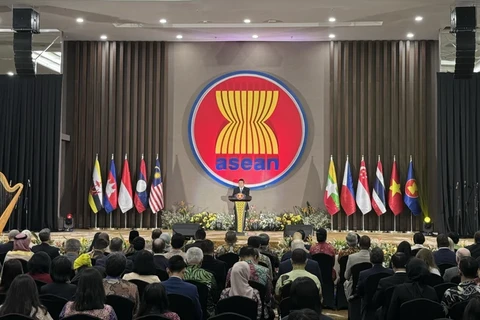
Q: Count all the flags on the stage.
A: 11